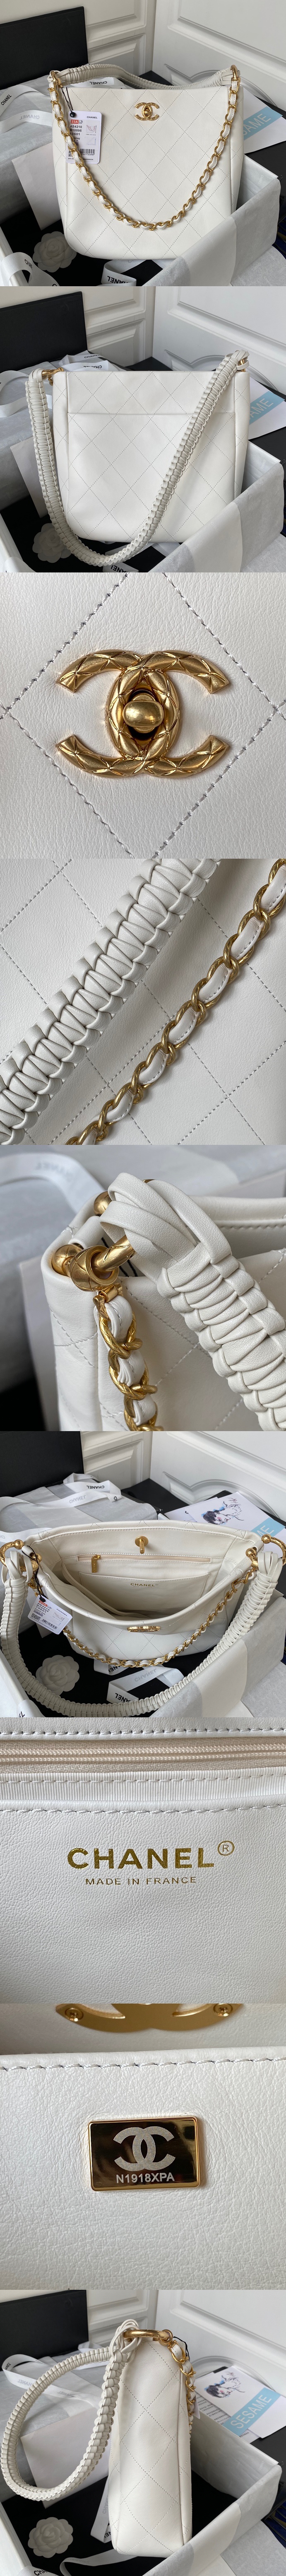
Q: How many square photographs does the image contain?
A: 9